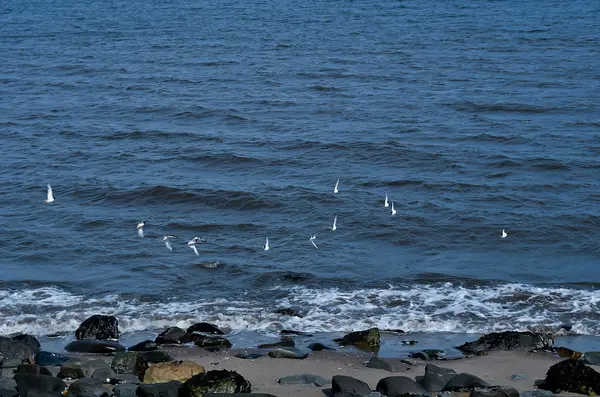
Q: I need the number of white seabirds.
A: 11